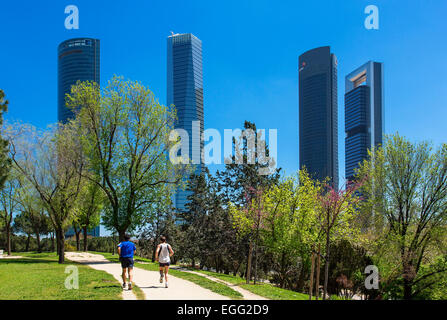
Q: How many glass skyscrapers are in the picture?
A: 4